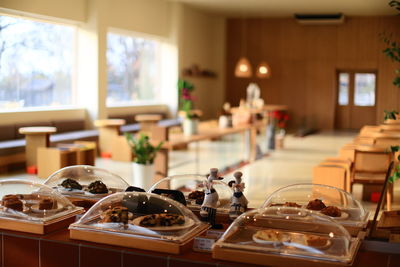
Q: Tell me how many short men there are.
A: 2